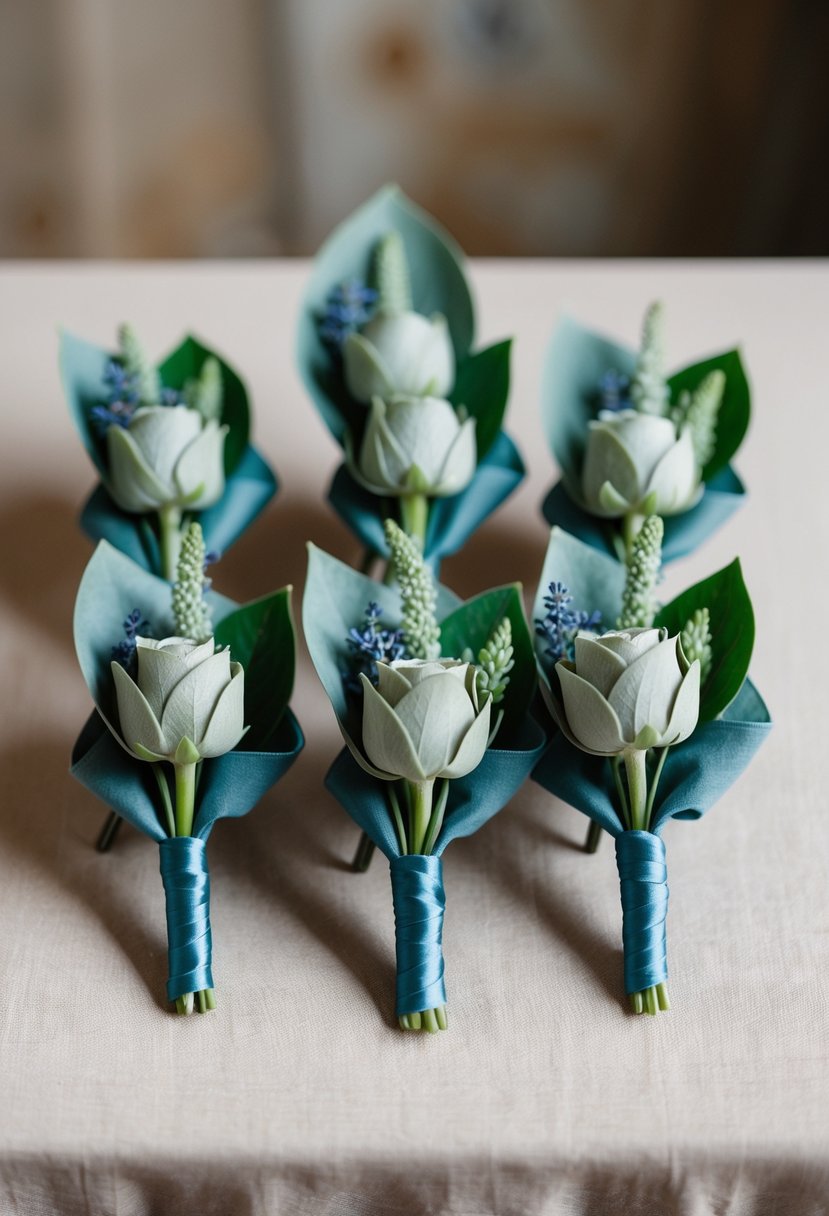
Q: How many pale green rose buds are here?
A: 7